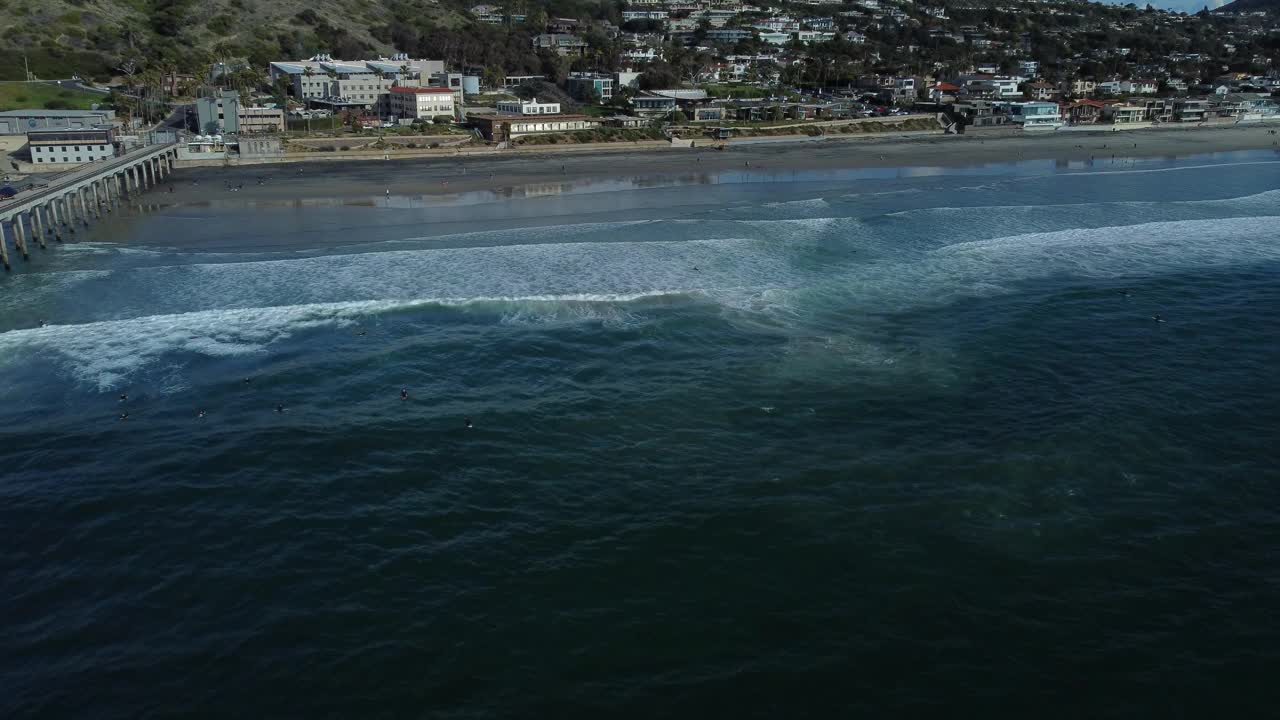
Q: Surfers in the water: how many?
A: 12